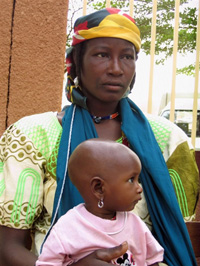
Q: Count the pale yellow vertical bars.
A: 6